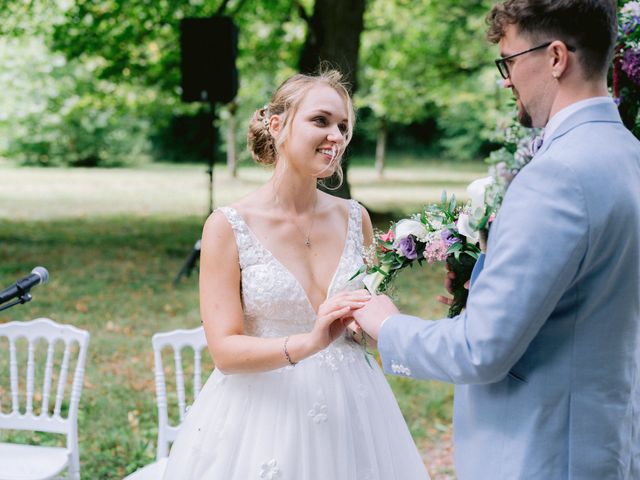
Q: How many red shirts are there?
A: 0